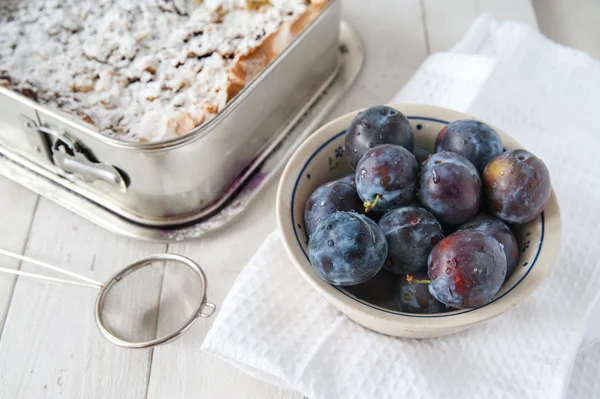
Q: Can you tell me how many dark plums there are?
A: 11